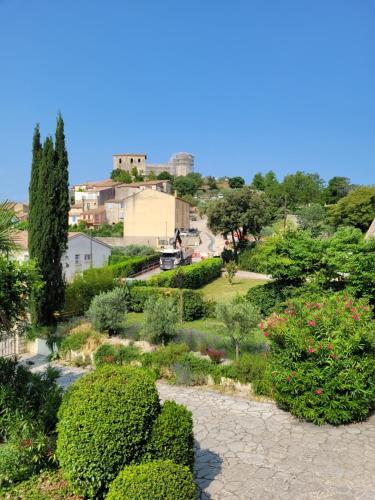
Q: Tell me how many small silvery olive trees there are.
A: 3